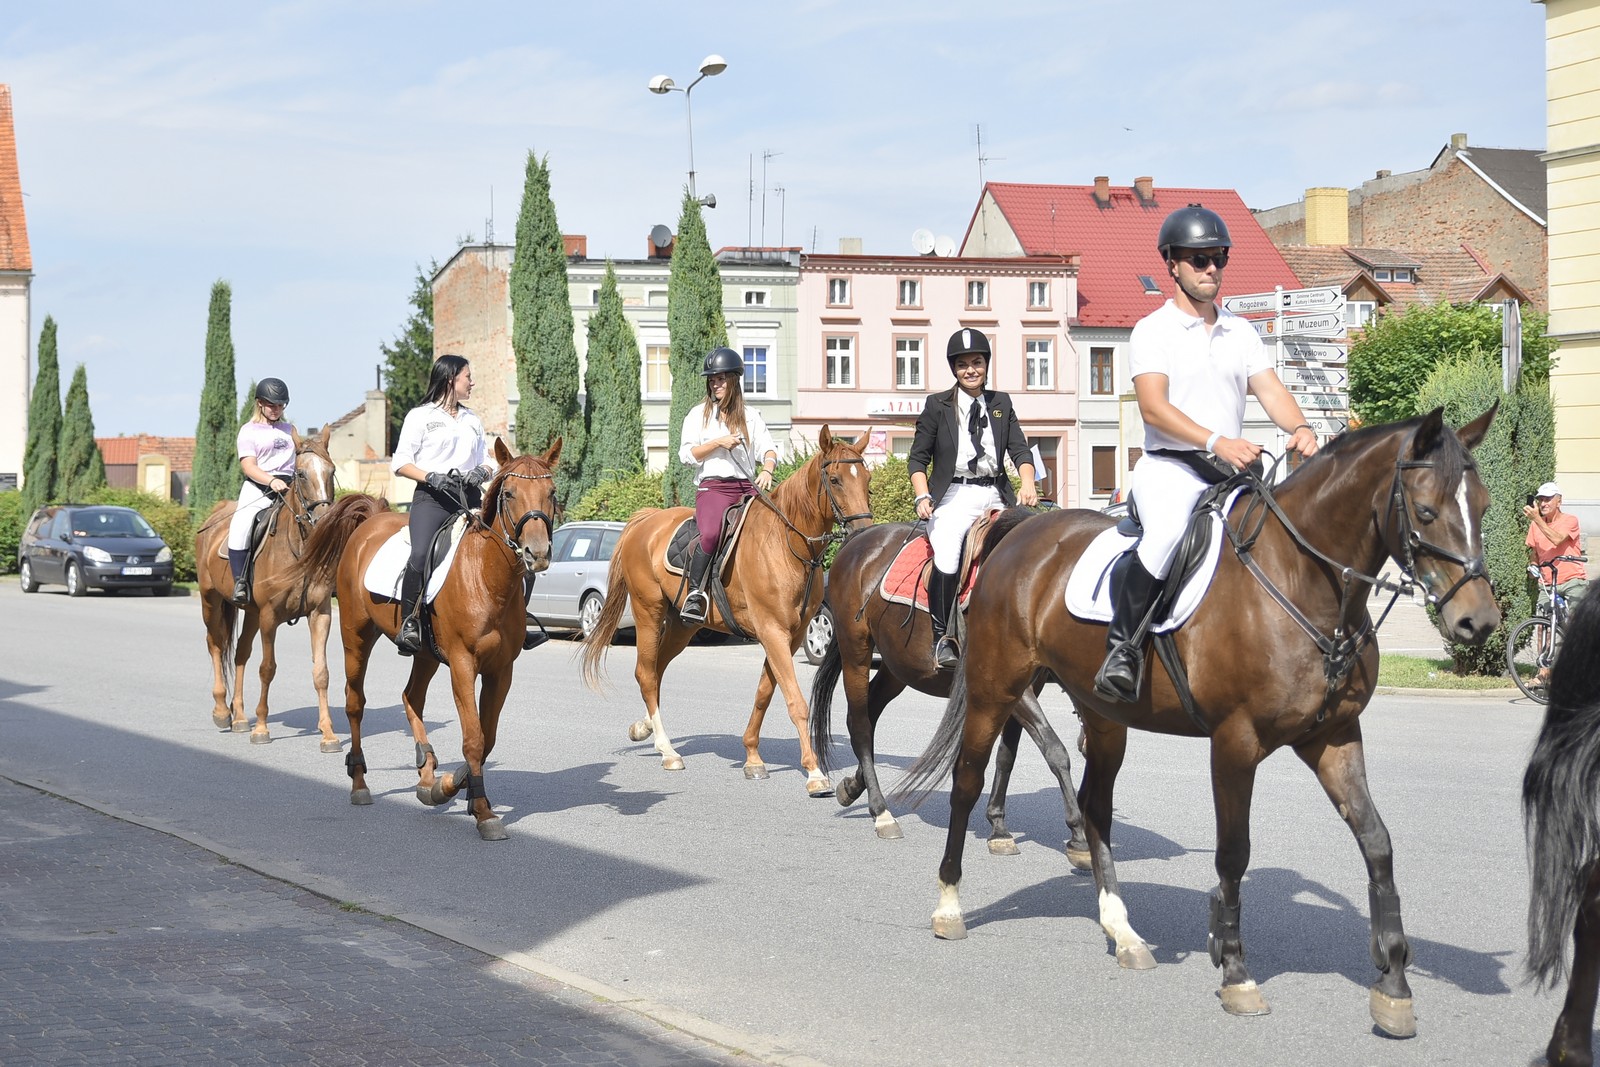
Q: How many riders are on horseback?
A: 5